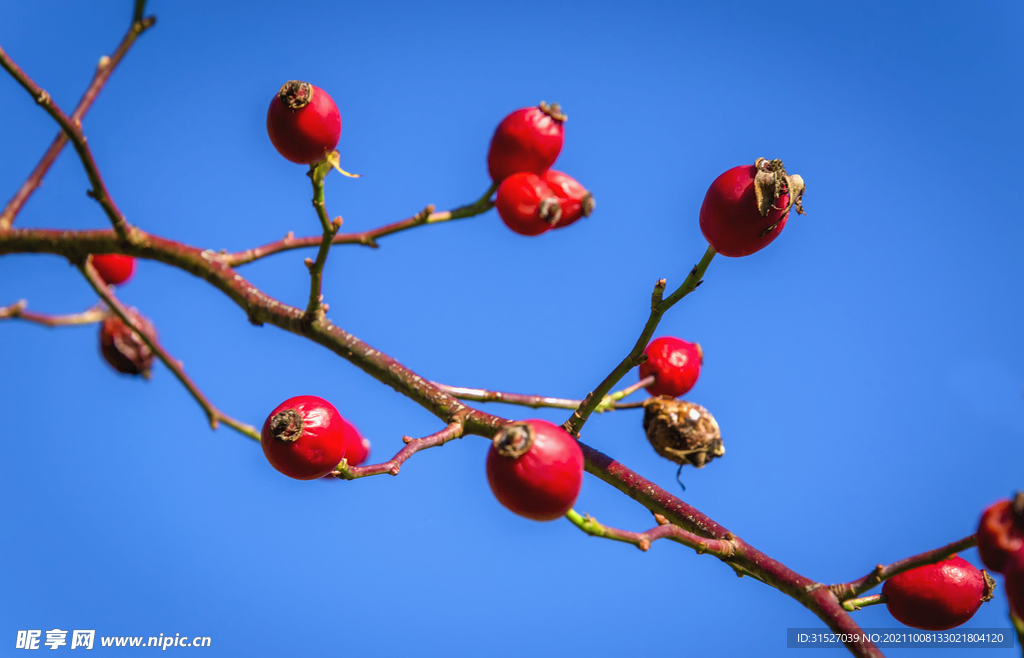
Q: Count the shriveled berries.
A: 2